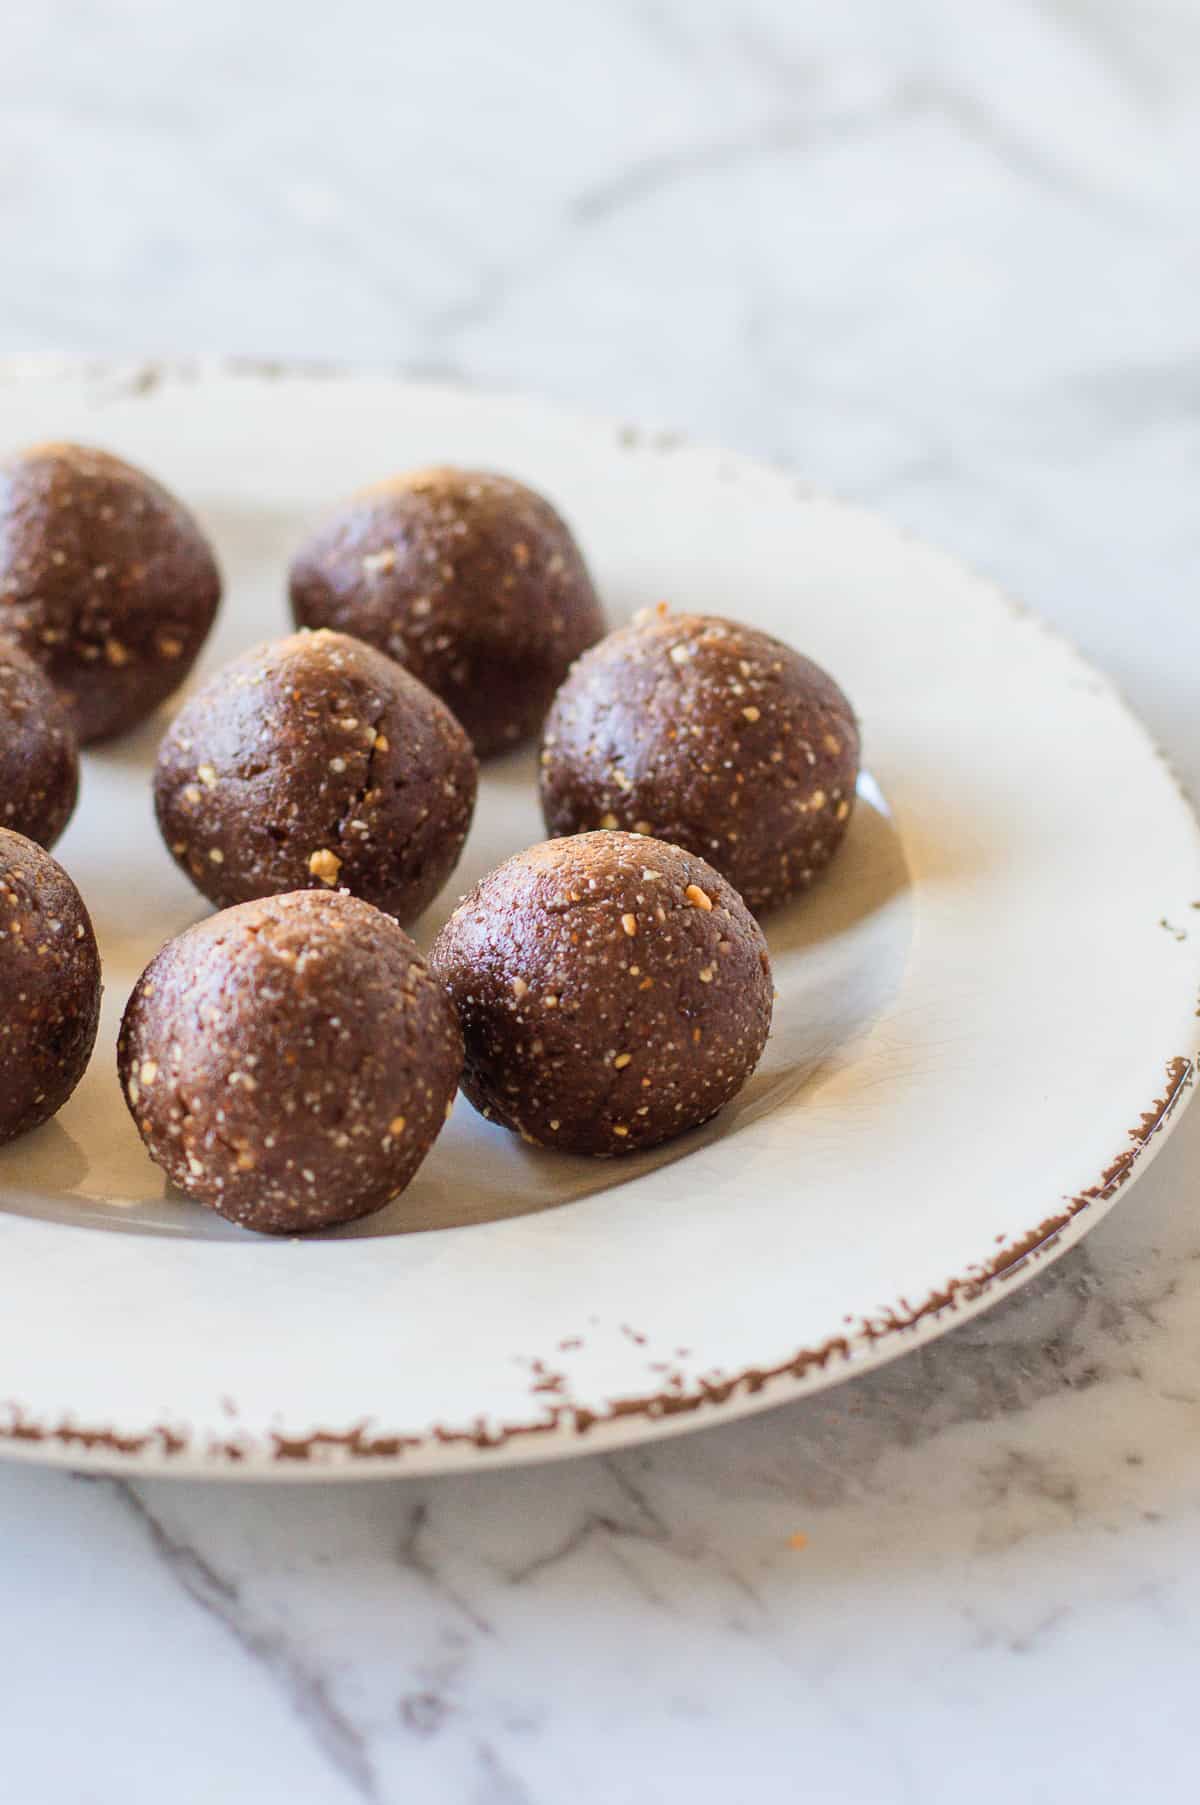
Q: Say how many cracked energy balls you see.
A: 1